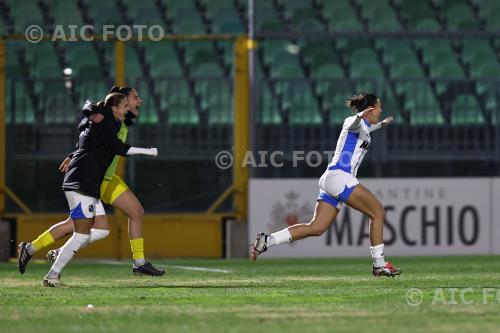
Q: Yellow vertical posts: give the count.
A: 3